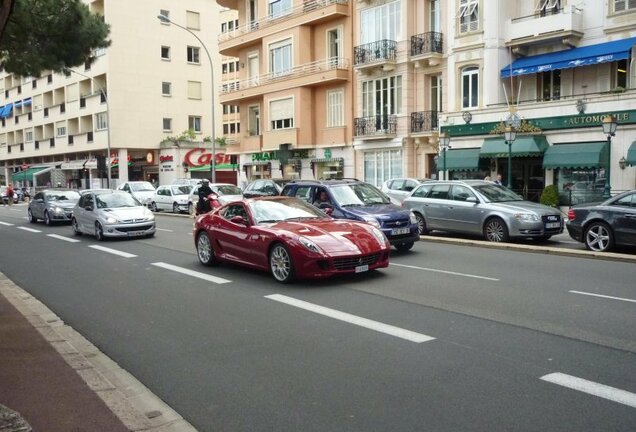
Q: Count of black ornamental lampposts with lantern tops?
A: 3